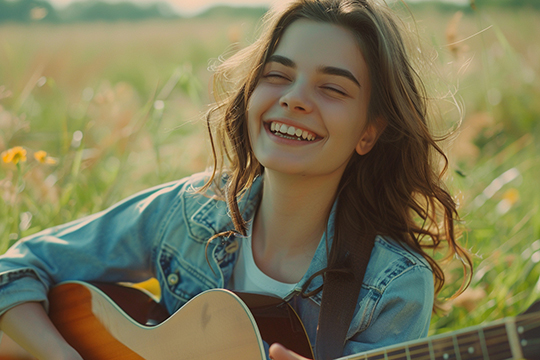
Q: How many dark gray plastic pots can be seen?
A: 0